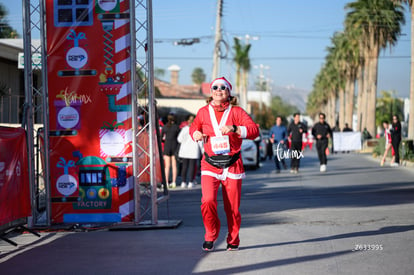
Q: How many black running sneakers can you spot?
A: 2